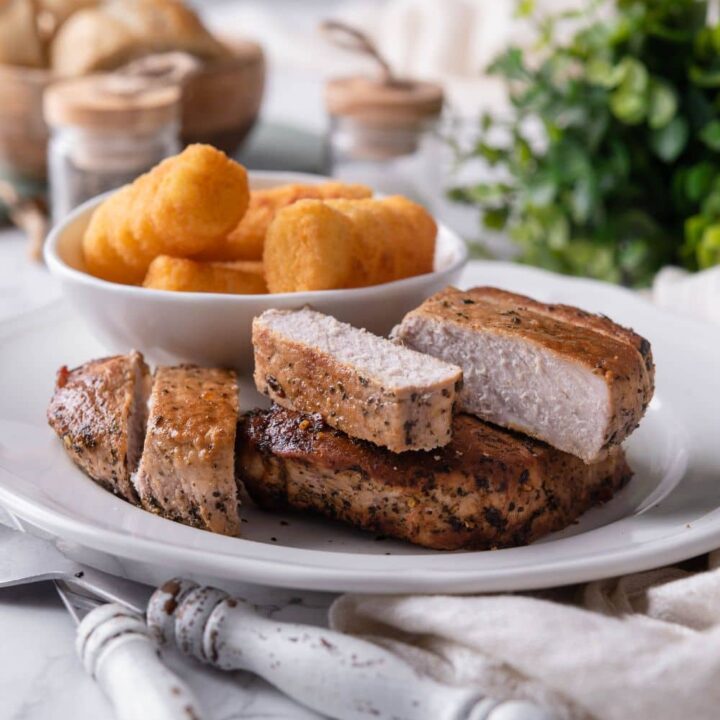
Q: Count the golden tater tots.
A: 4